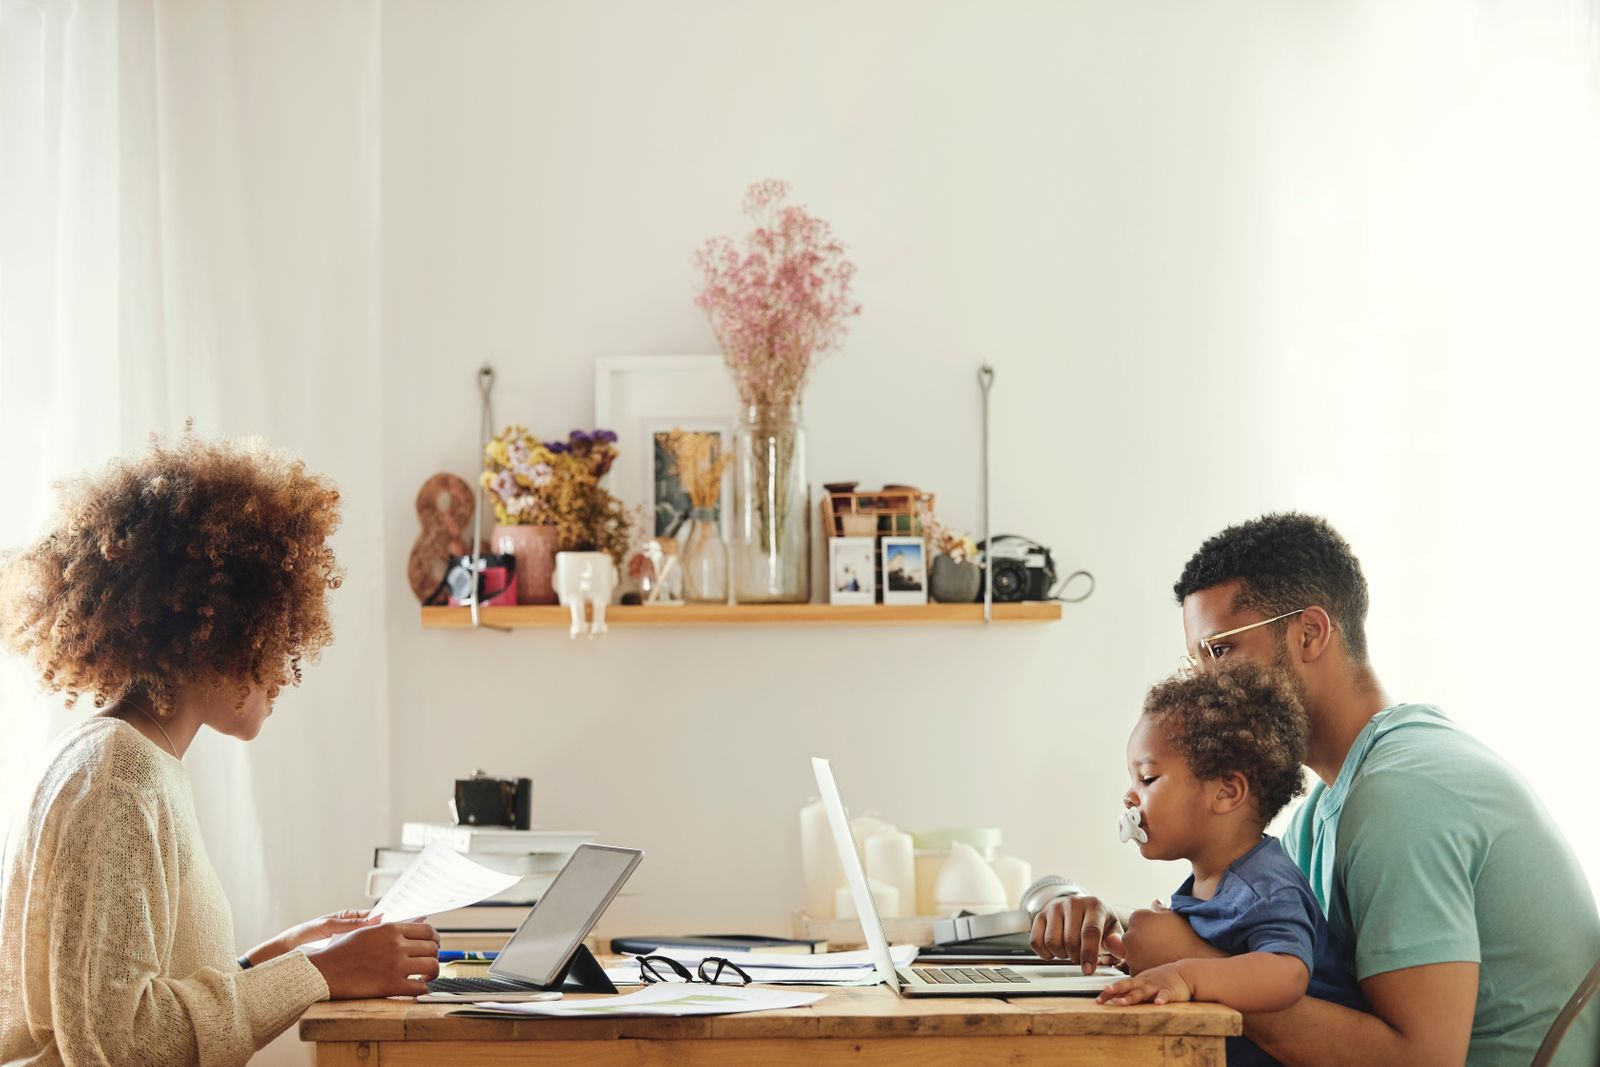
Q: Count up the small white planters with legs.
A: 1